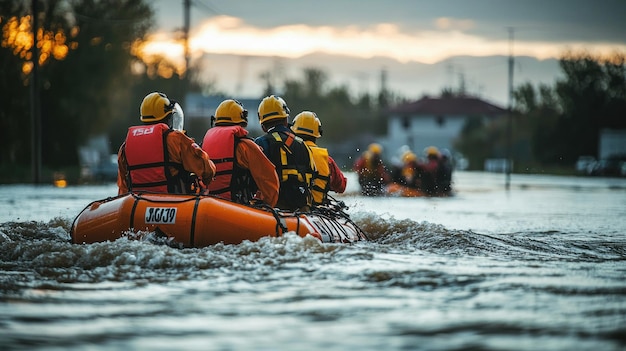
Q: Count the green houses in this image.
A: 0